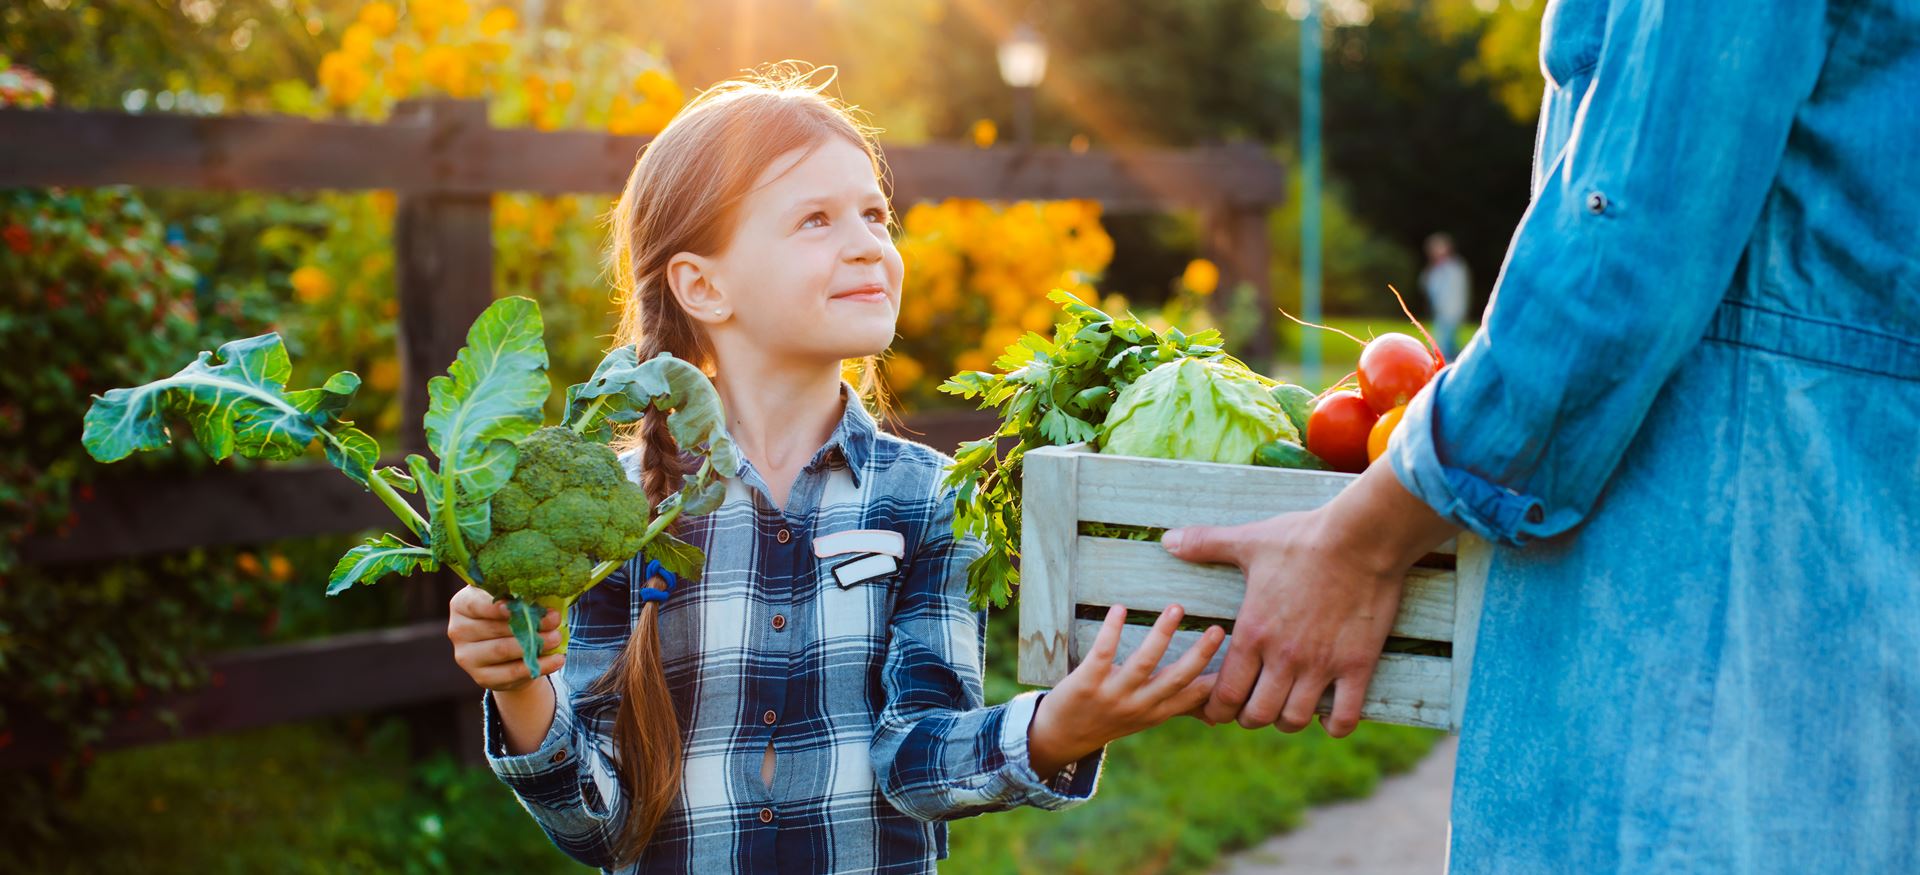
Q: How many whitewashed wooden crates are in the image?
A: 1